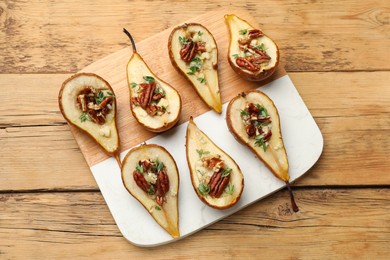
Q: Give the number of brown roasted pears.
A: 7